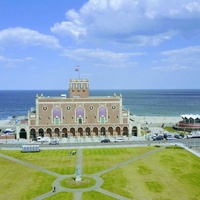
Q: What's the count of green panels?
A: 2